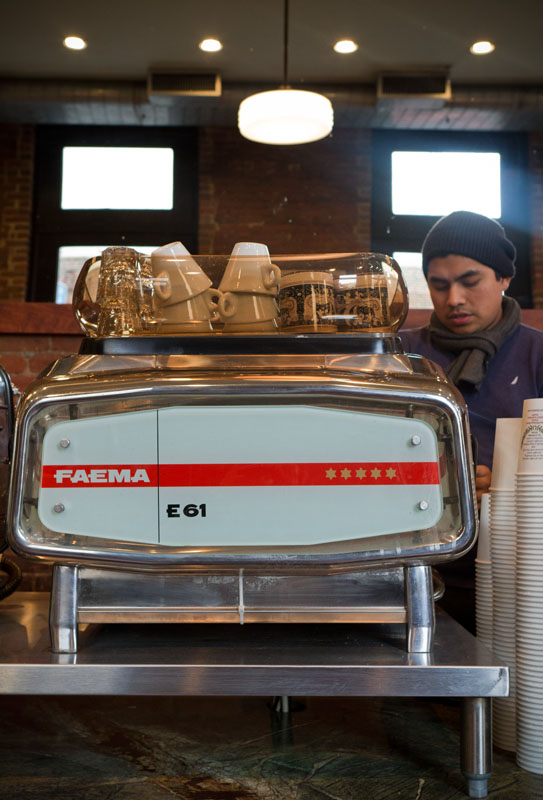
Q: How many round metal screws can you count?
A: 4